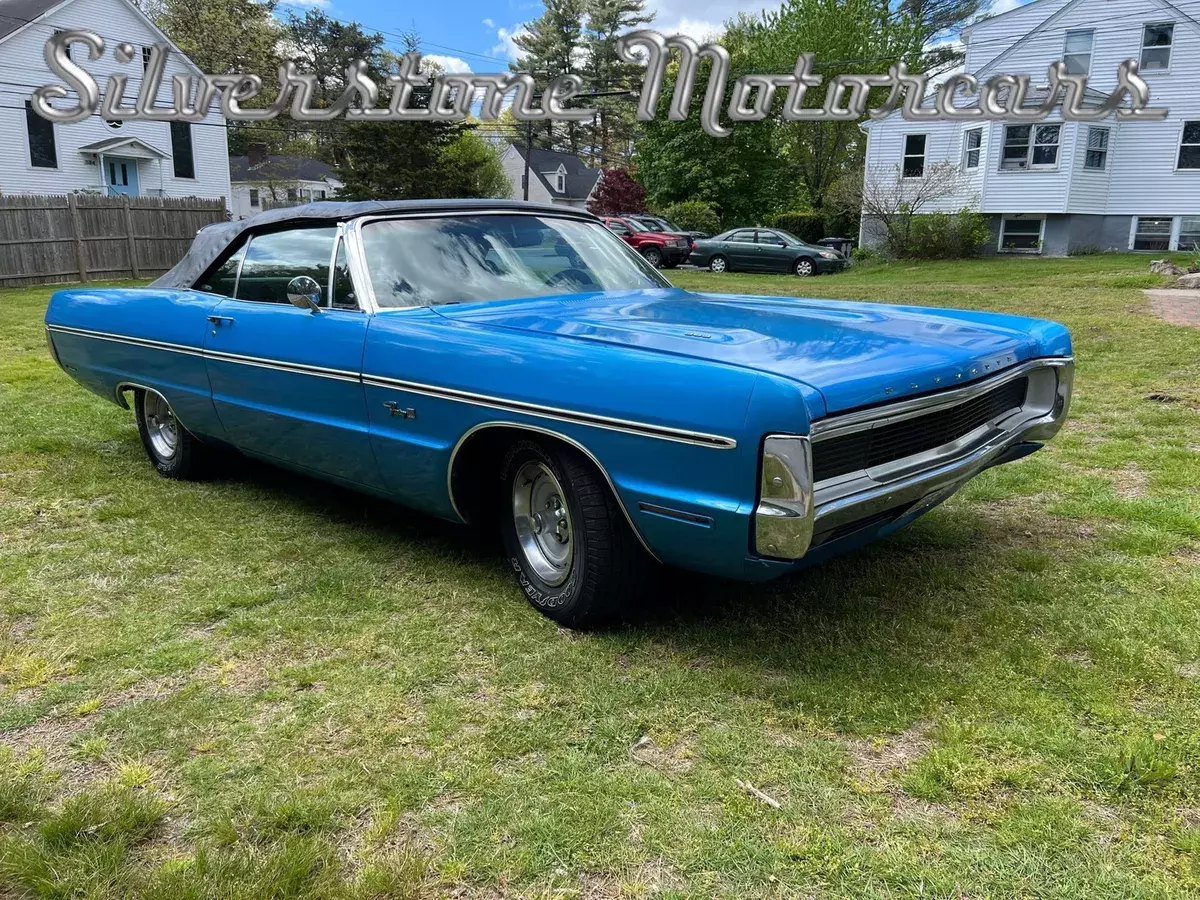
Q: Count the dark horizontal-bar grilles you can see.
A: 1